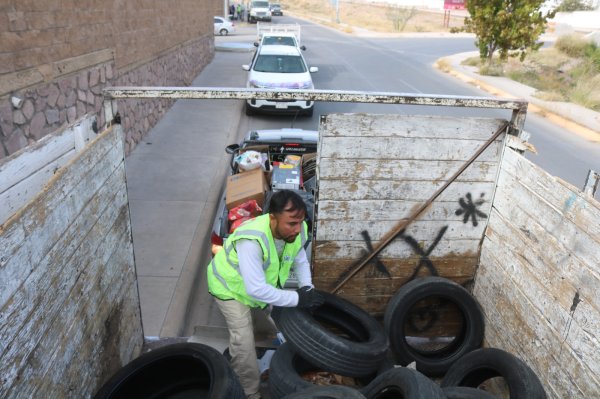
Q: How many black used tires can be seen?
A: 8